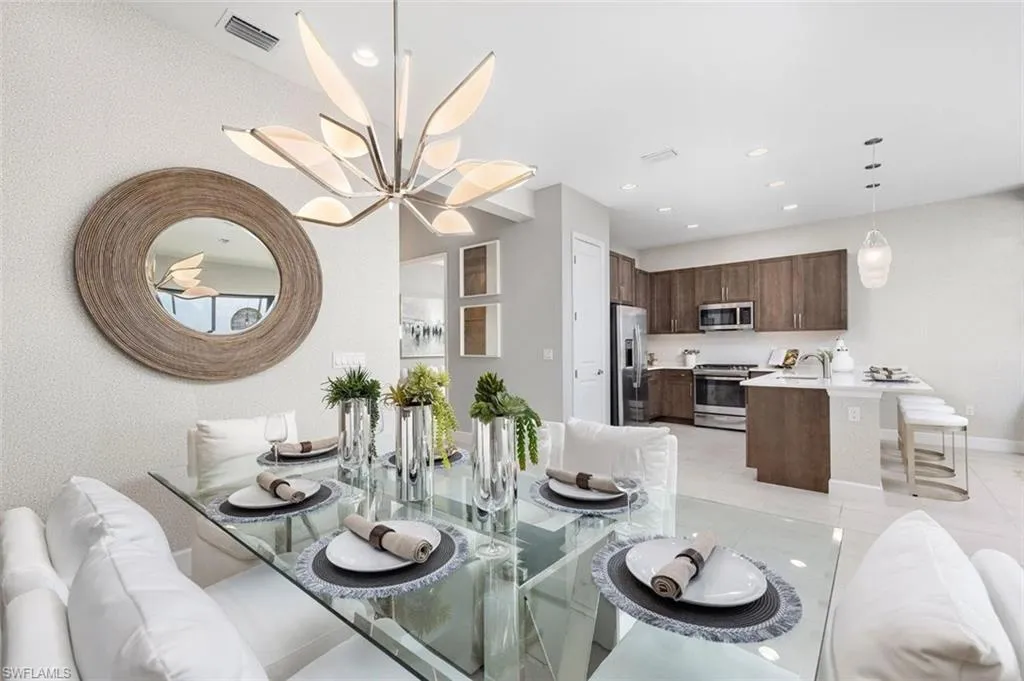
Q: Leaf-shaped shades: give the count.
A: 11